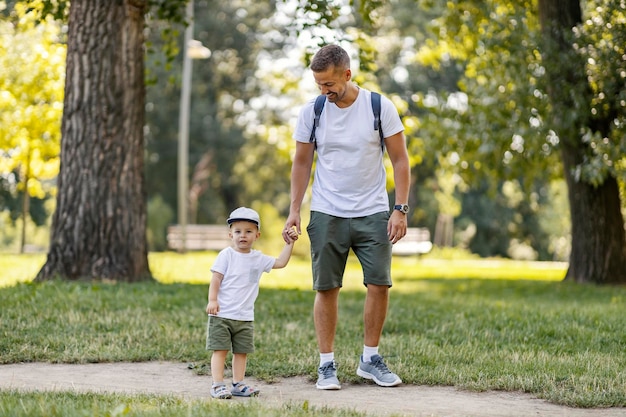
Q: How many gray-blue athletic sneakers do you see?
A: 2